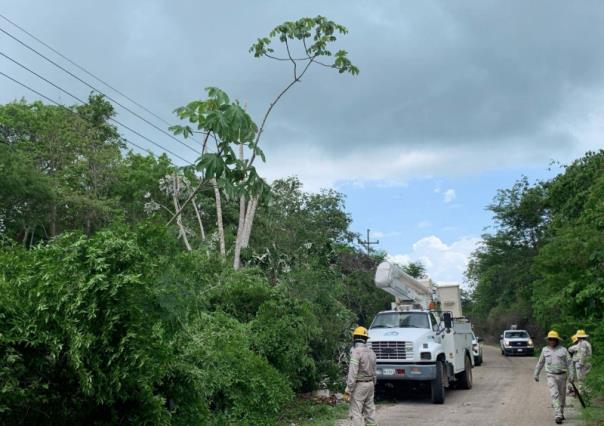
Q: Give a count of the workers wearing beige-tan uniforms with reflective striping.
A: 4